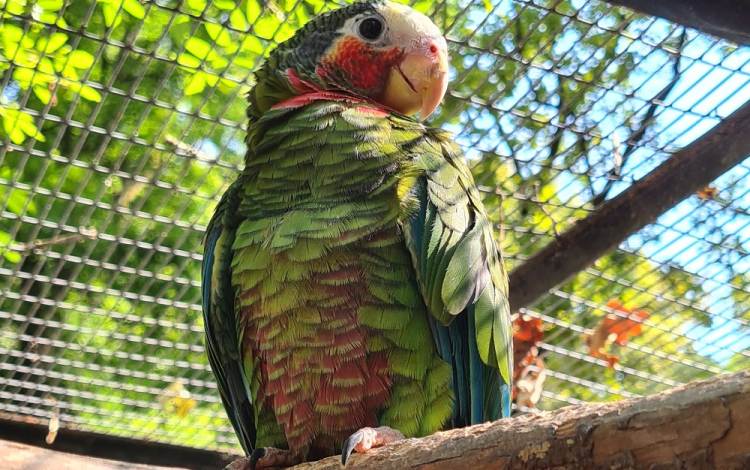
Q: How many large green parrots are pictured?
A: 1